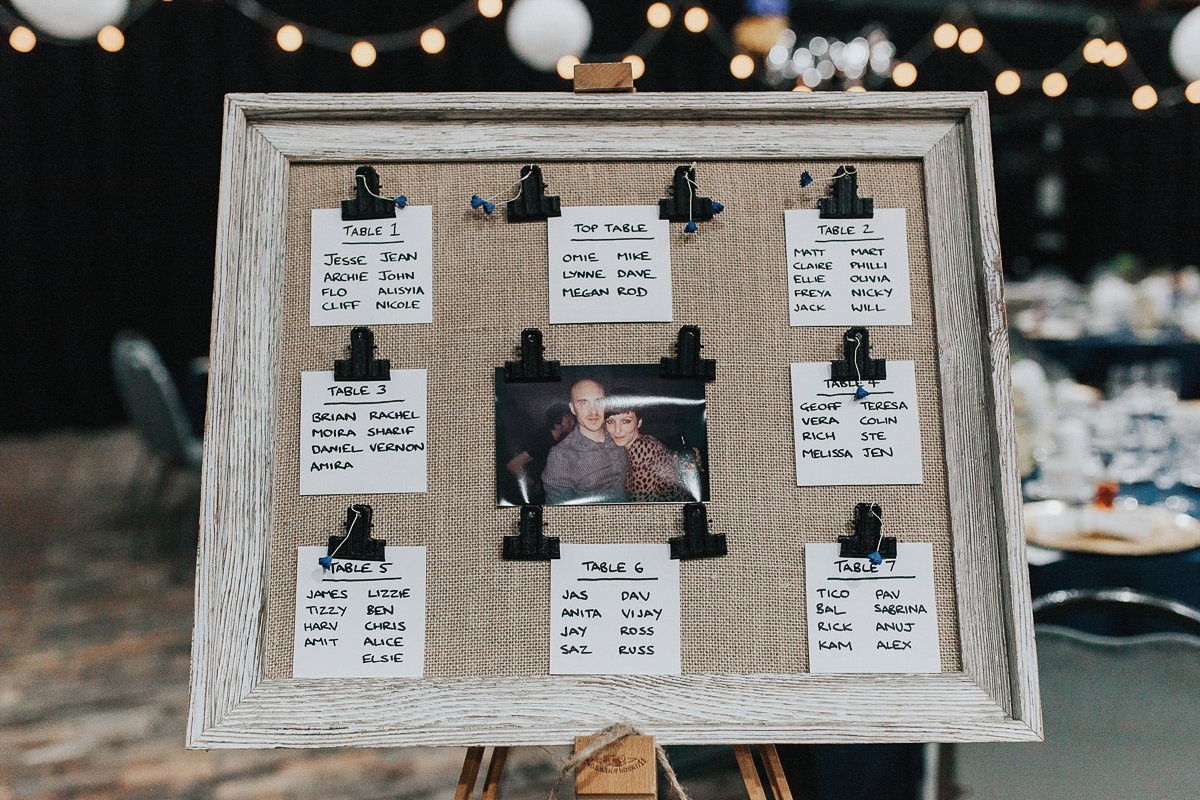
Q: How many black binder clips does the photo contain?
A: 12